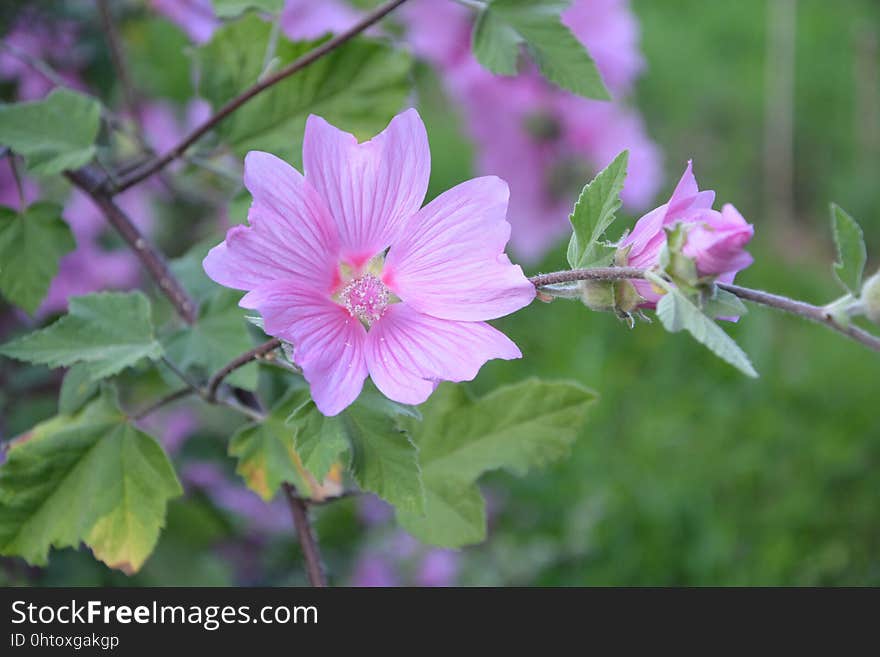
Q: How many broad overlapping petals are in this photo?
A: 5